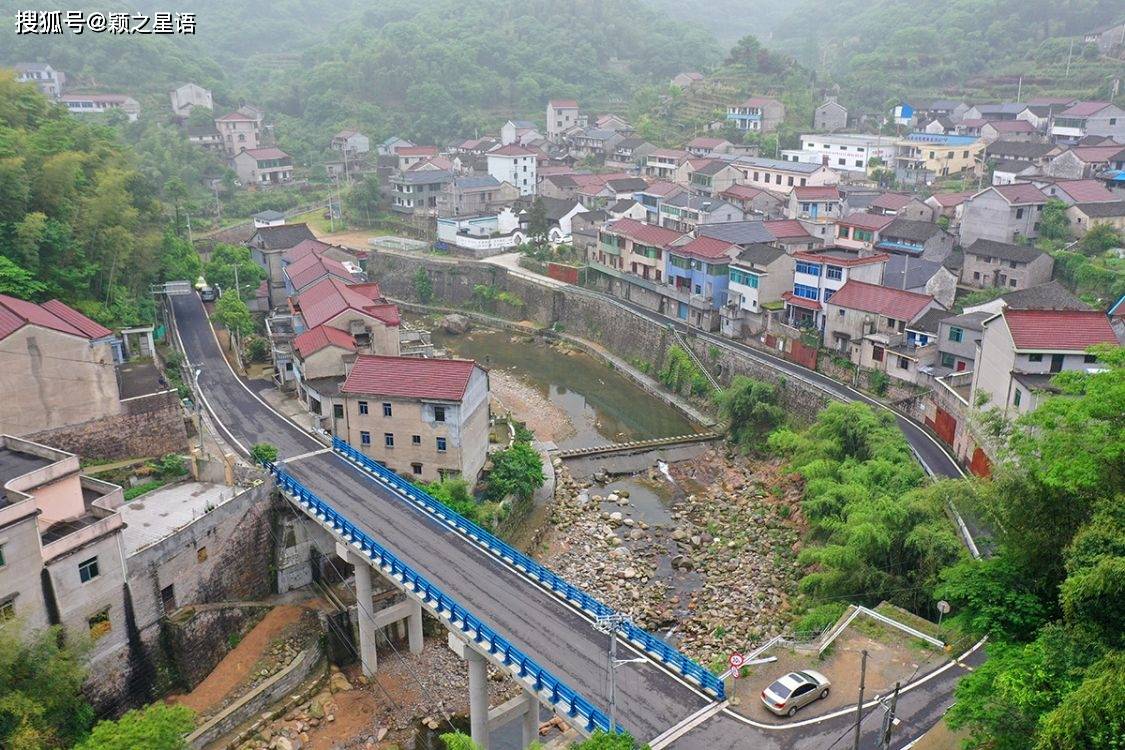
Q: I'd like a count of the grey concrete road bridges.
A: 1